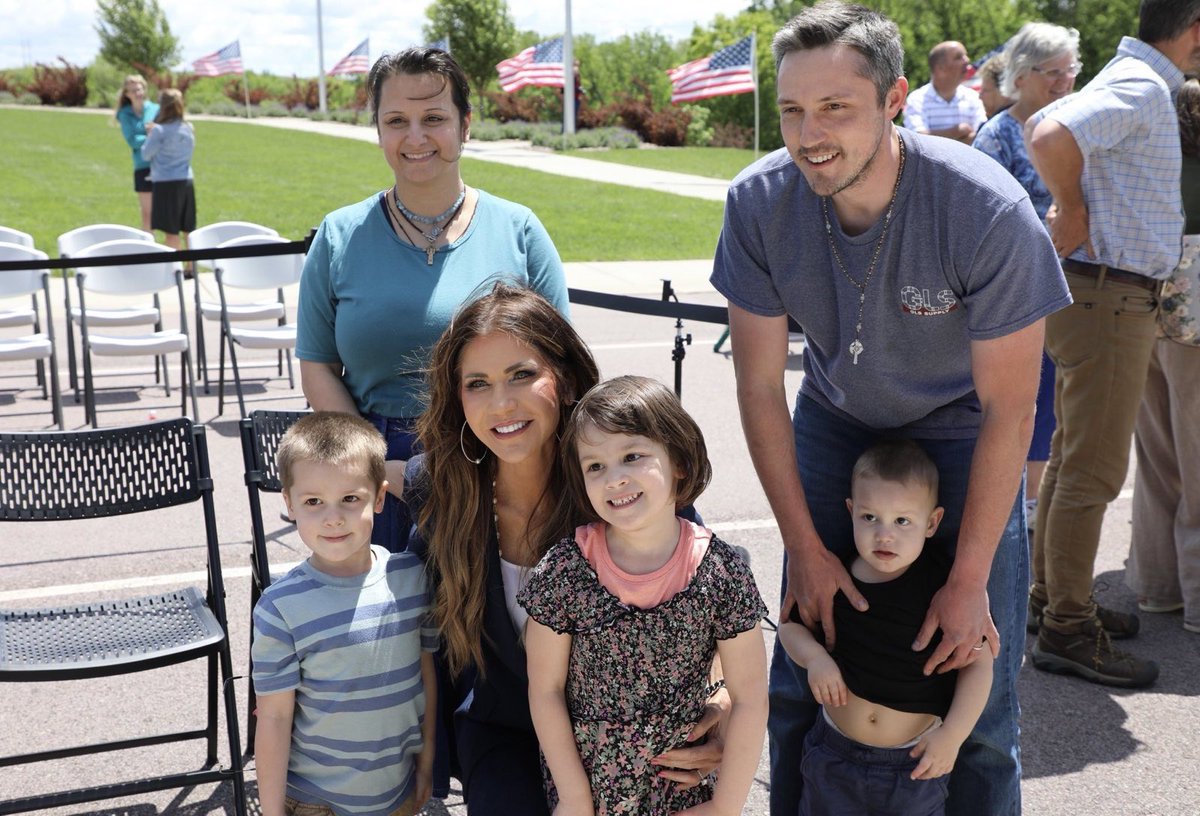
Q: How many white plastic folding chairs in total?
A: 6